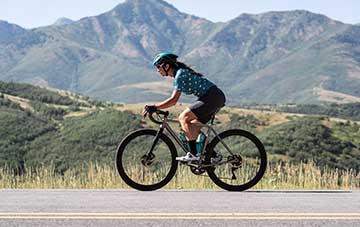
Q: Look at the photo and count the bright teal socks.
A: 0